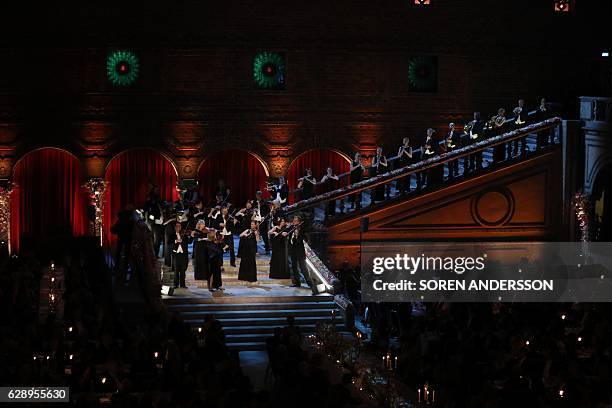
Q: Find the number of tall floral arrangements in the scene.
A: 3